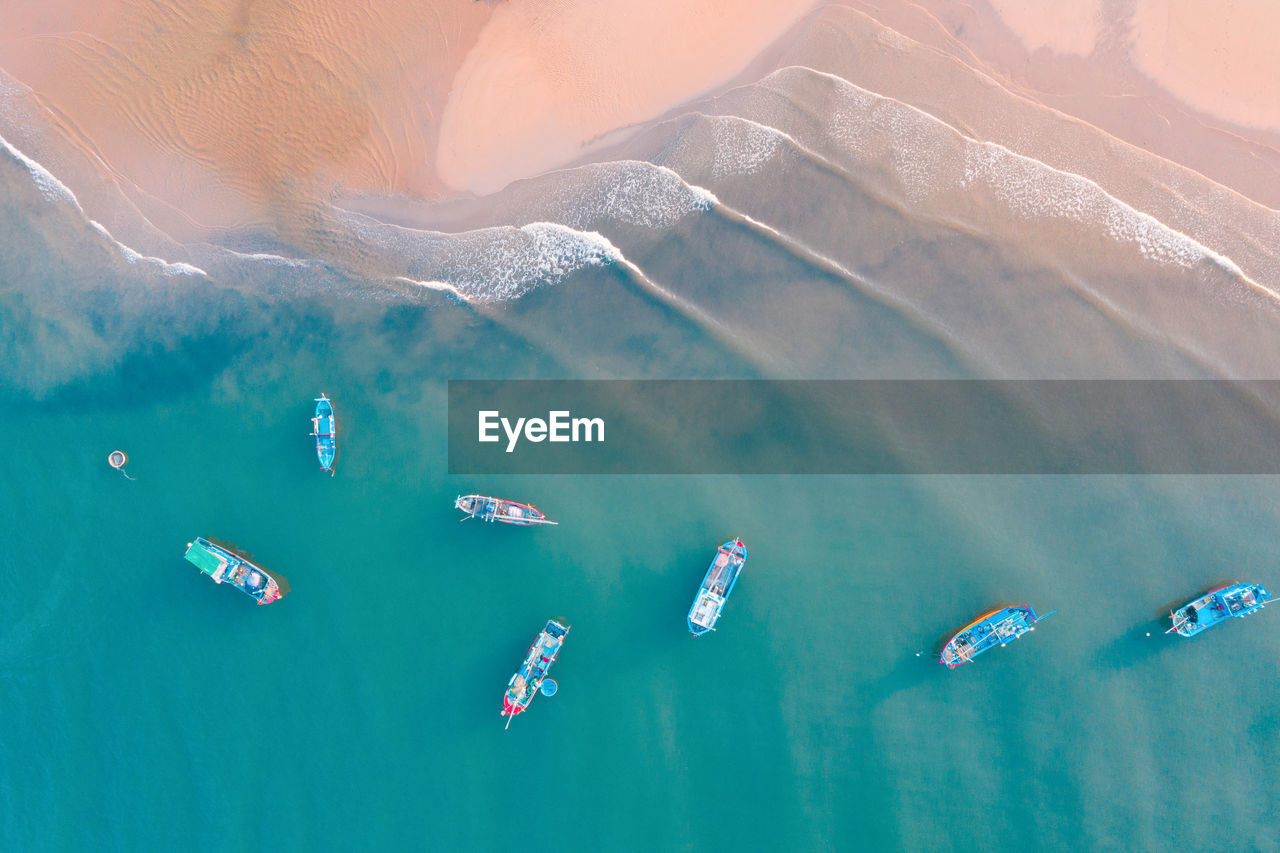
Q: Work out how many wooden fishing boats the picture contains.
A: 7